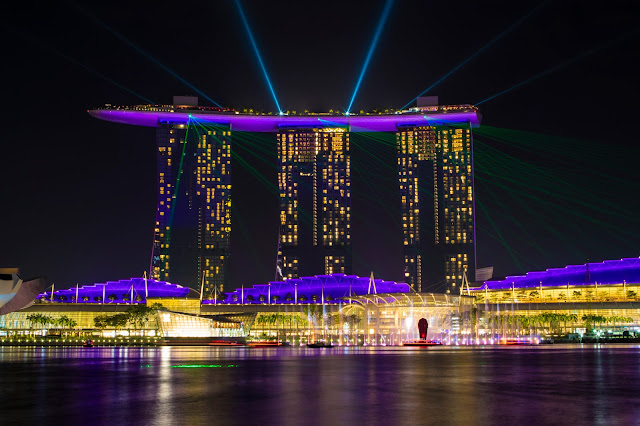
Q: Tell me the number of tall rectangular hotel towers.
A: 3